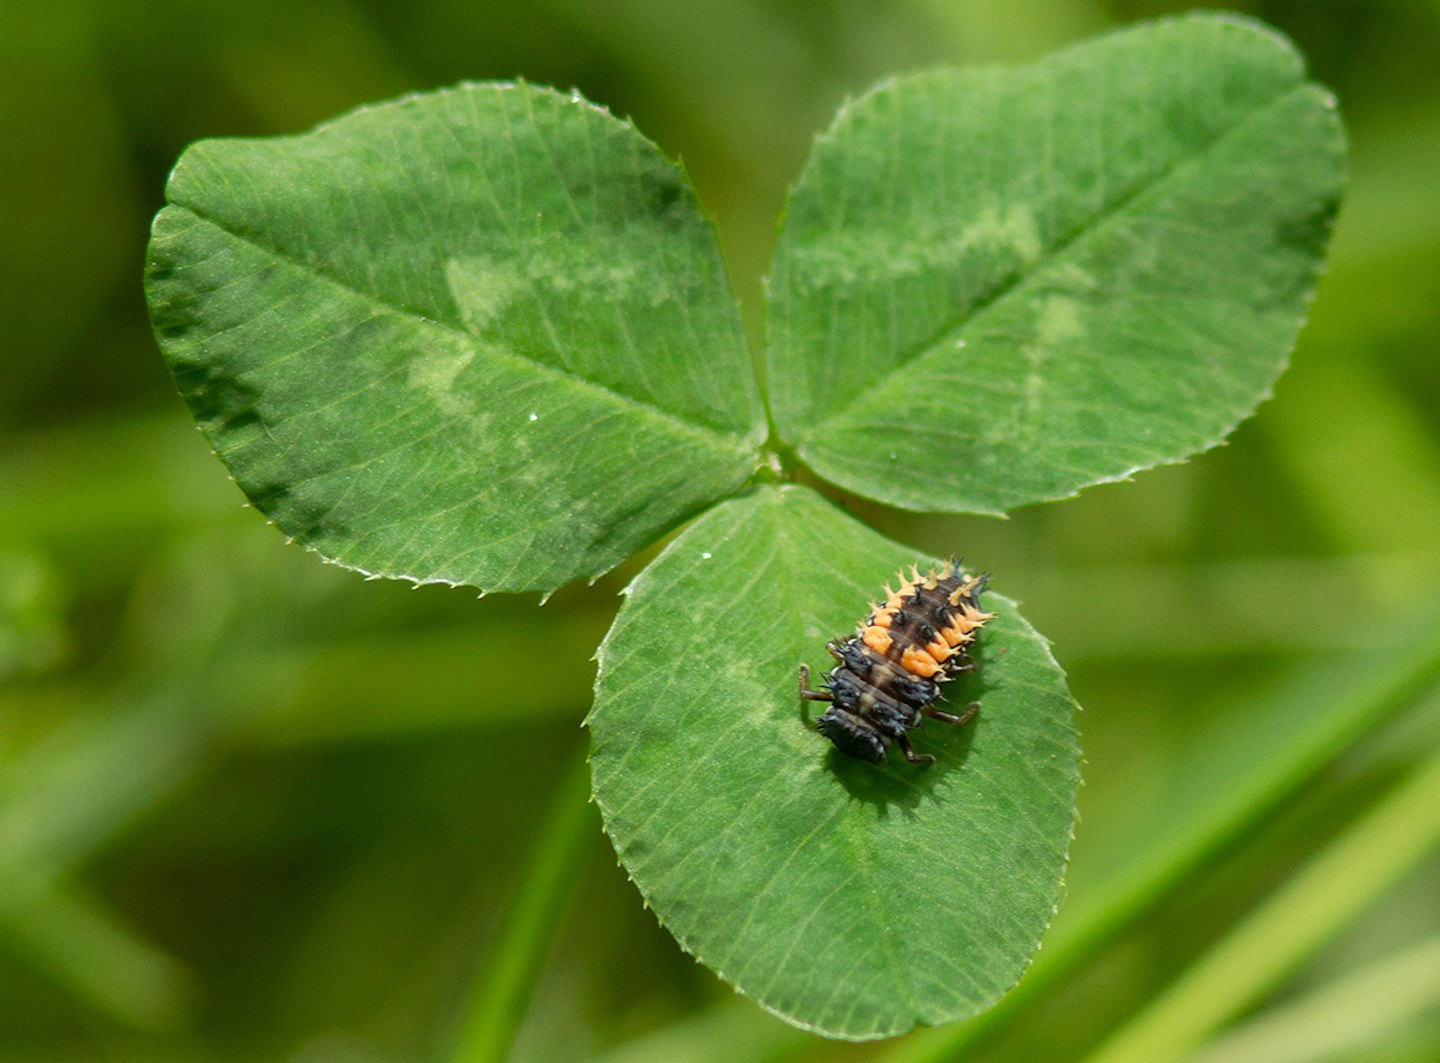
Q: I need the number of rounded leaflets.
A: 3